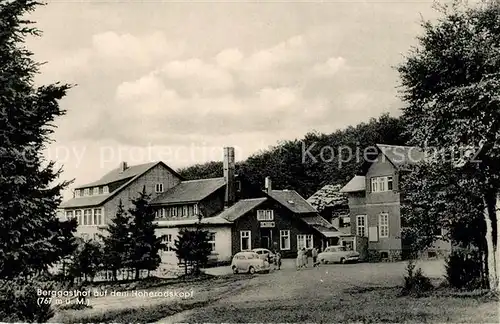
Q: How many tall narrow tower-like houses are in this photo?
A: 1